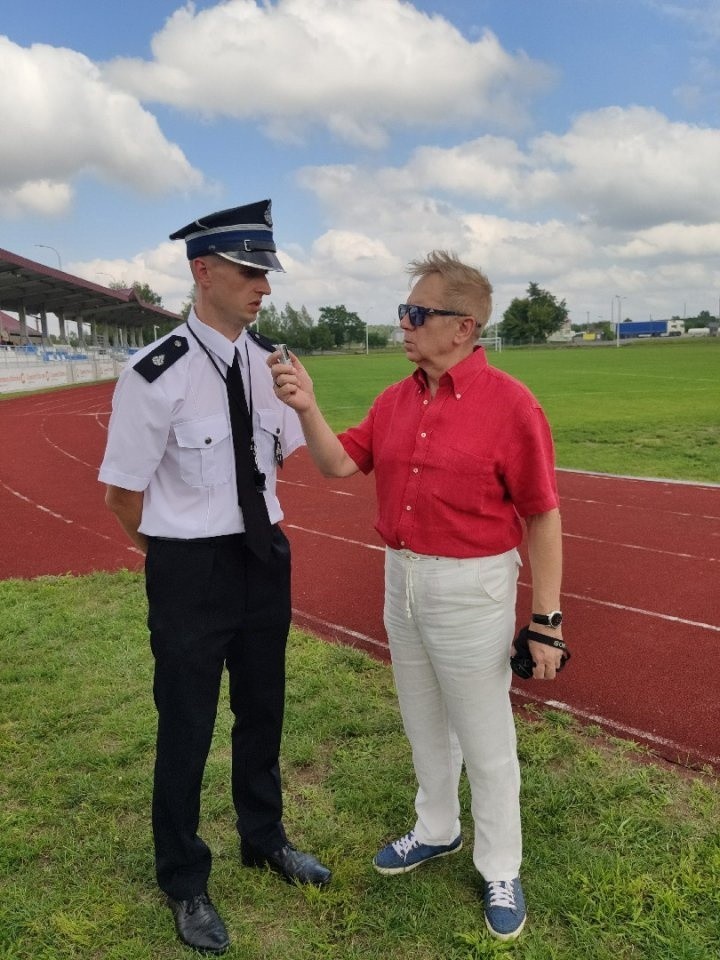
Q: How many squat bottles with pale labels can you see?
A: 0